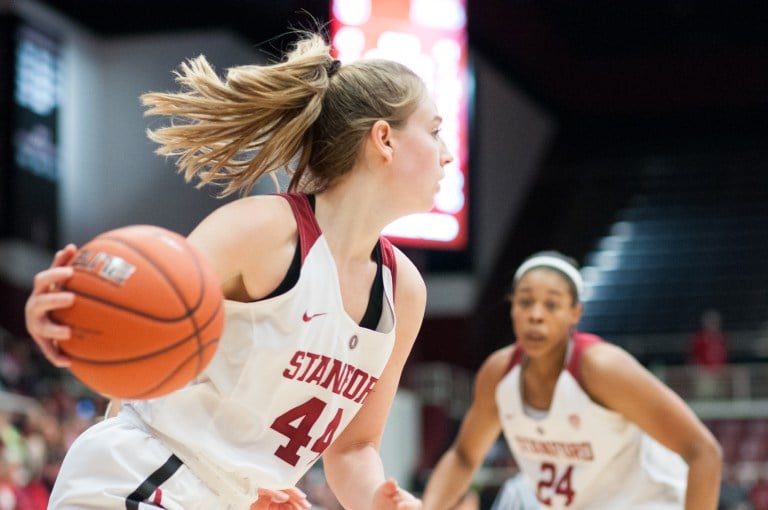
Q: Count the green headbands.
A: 0